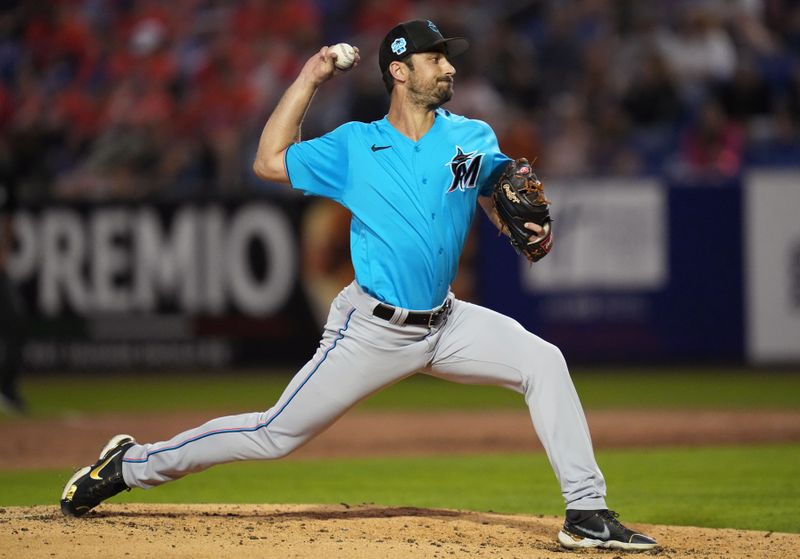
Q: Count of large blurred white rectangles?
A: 2